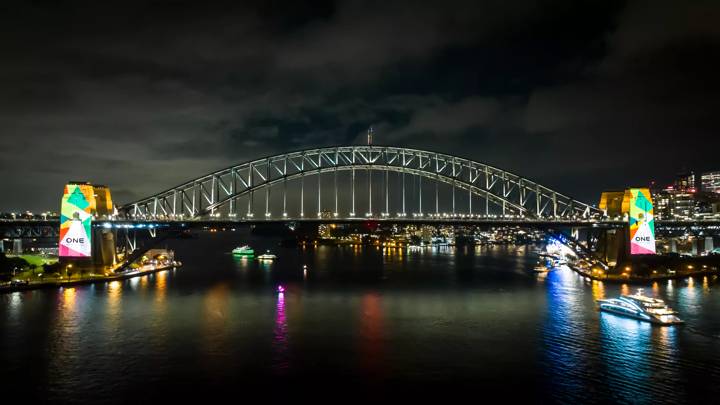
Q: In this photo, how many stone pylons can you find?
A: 4